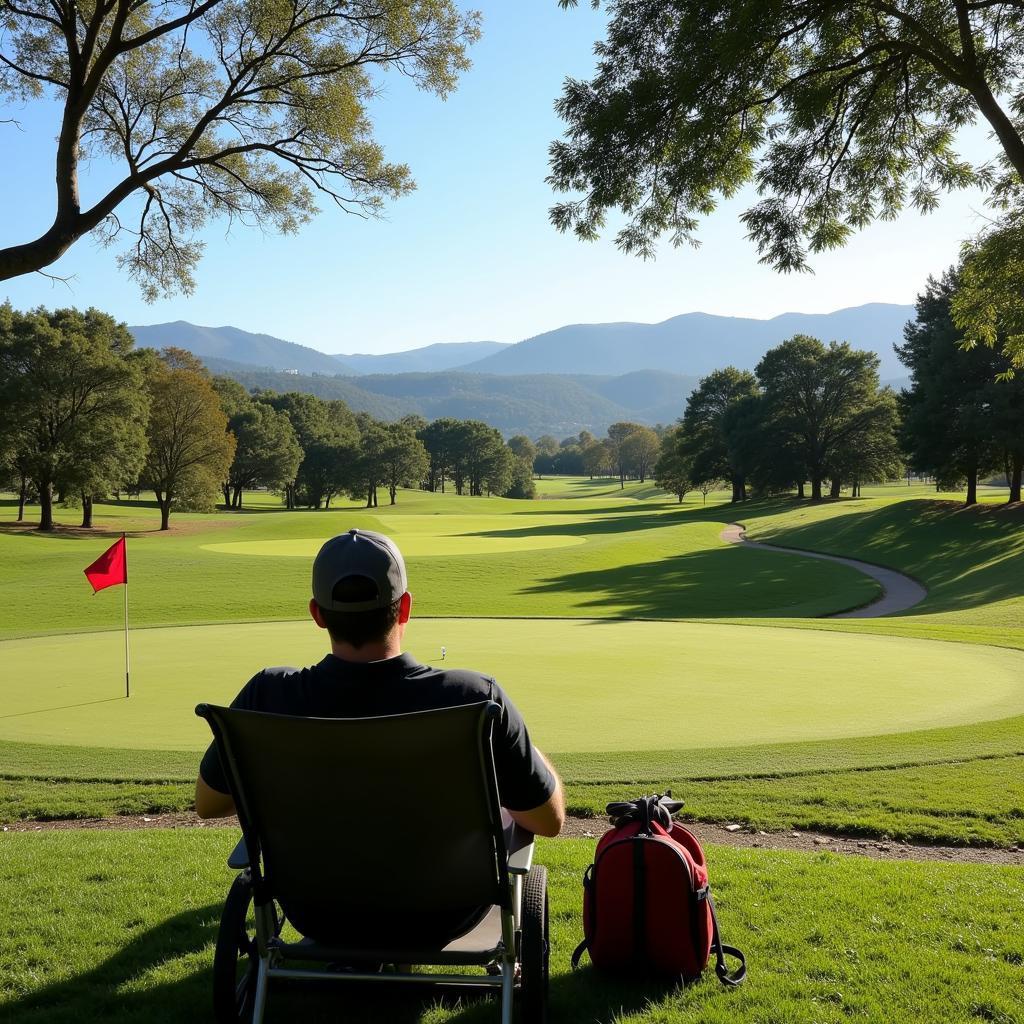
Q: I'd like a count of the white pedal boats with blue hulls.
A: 0